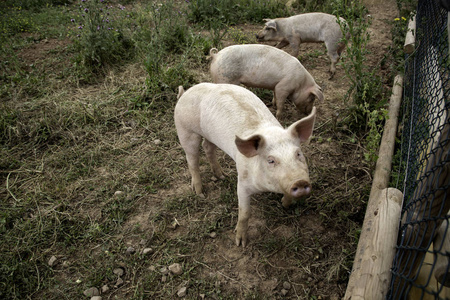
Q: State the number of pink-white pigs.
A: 3